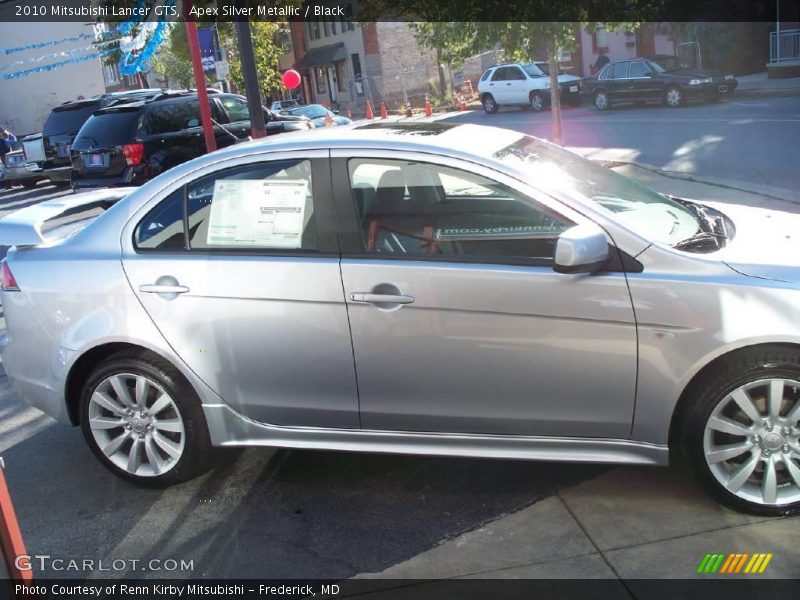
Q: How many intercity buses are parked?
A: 0